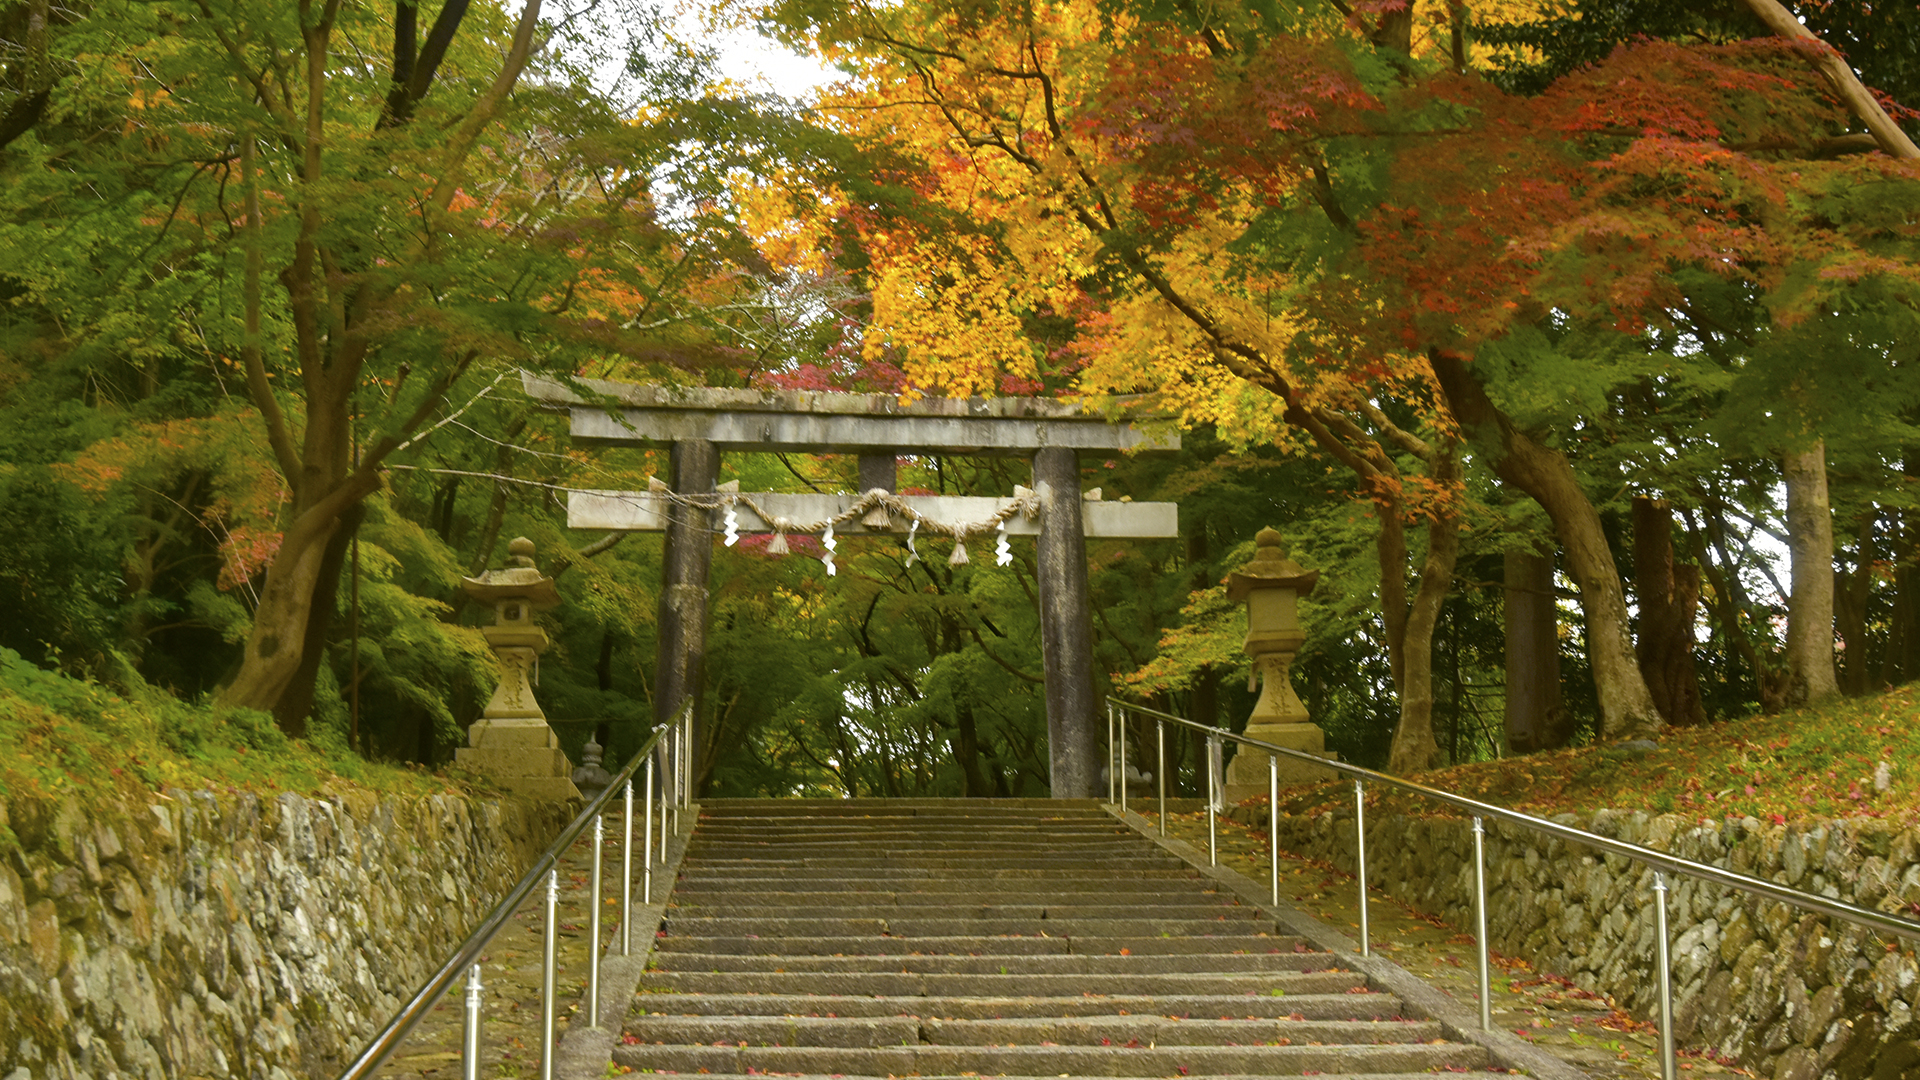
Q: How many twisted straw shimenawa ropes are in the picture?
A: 1